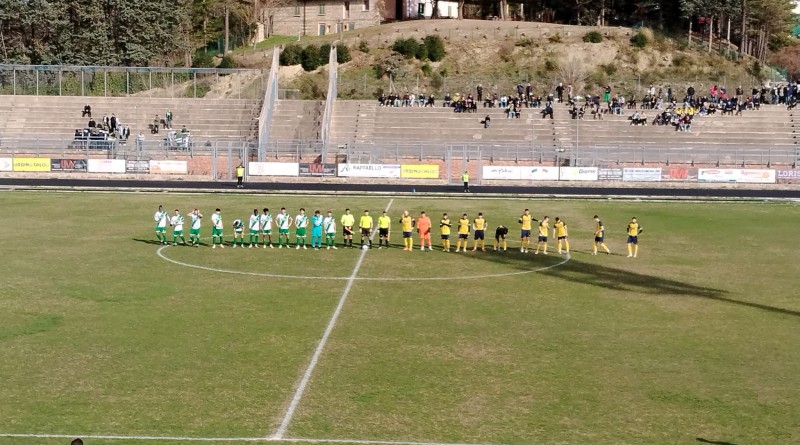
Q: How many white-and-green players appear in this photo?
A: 10